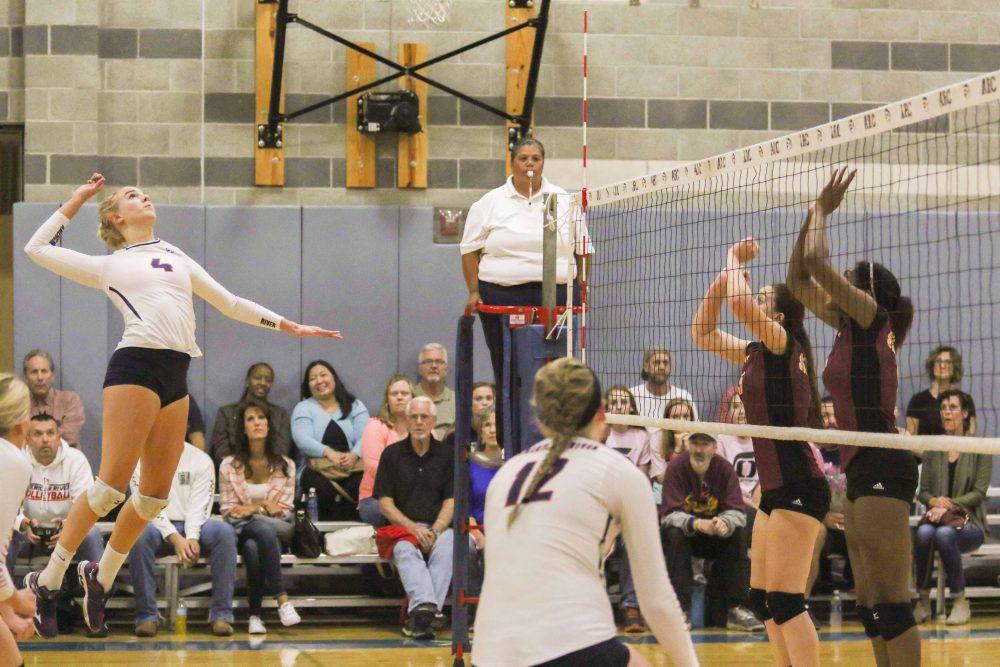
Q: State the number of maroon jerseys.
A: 2